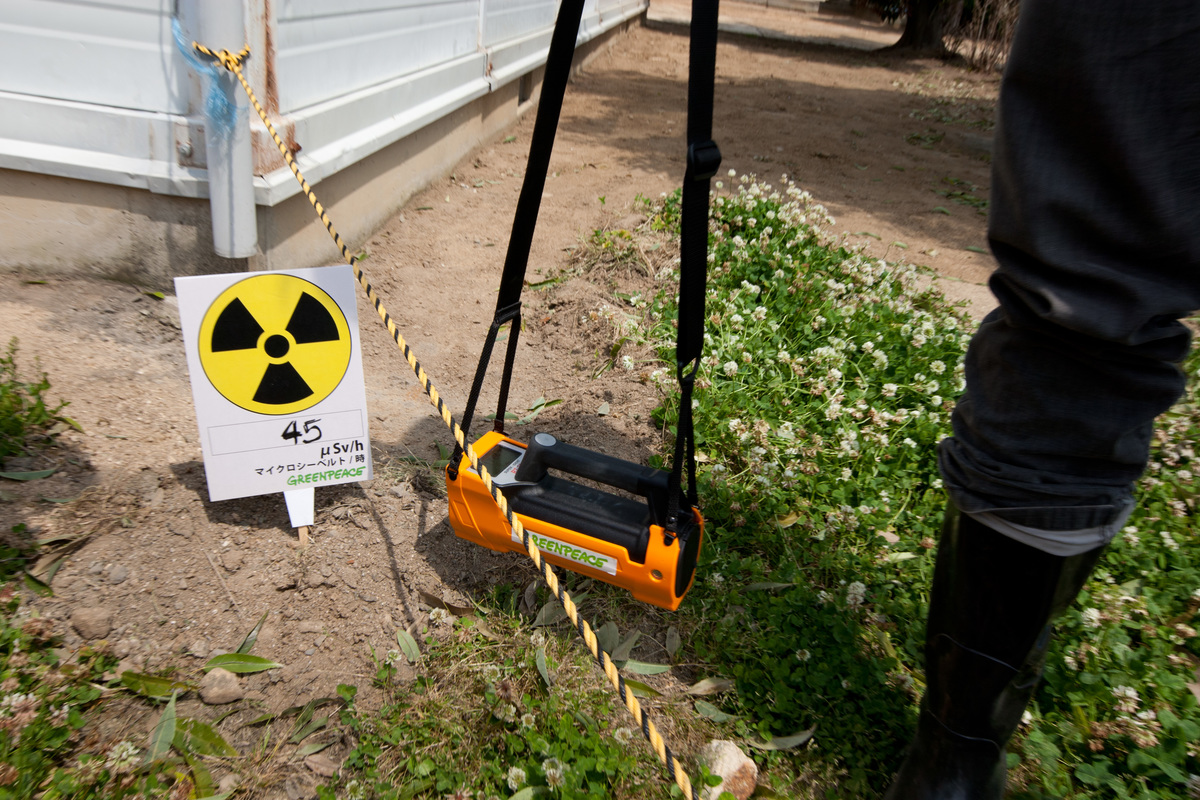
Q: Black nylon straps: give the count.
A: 2